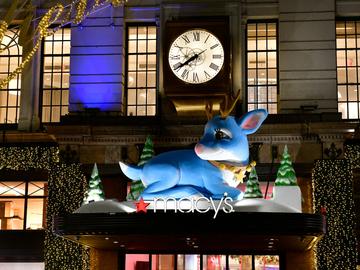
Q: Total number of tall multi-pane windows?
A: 5